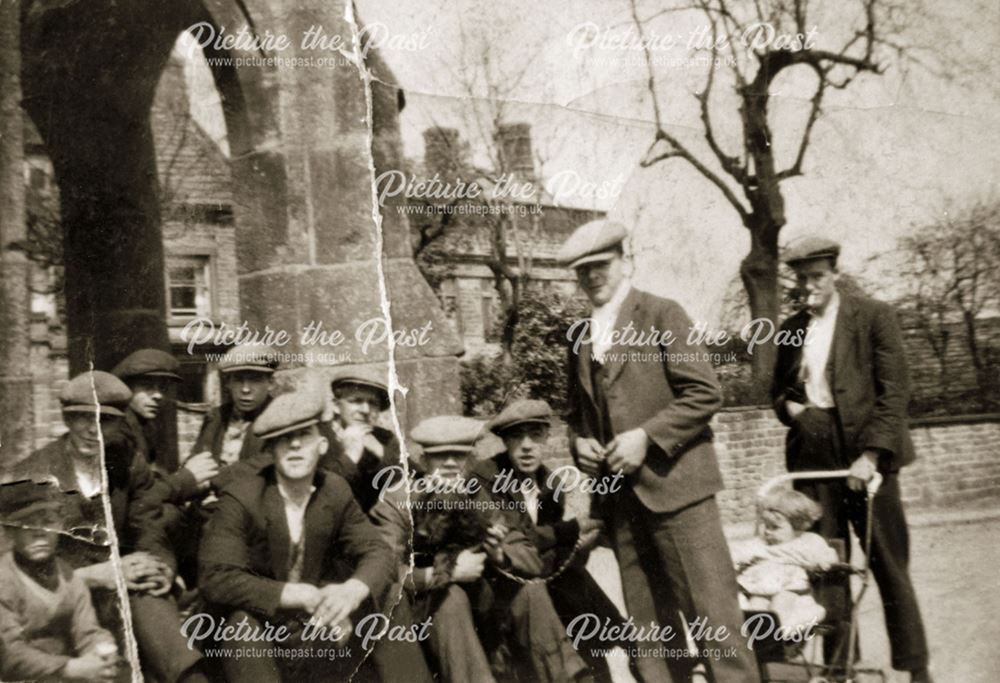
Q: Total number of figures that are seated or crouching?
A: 9